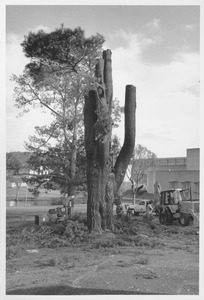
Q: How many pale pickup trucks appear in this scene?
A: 1